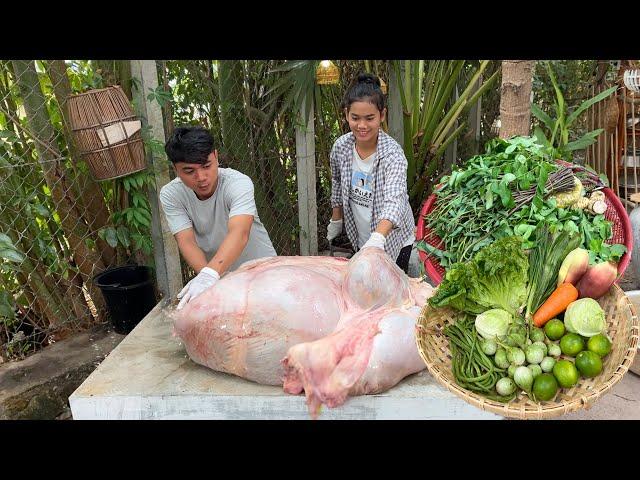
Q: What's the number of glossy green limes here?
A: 6